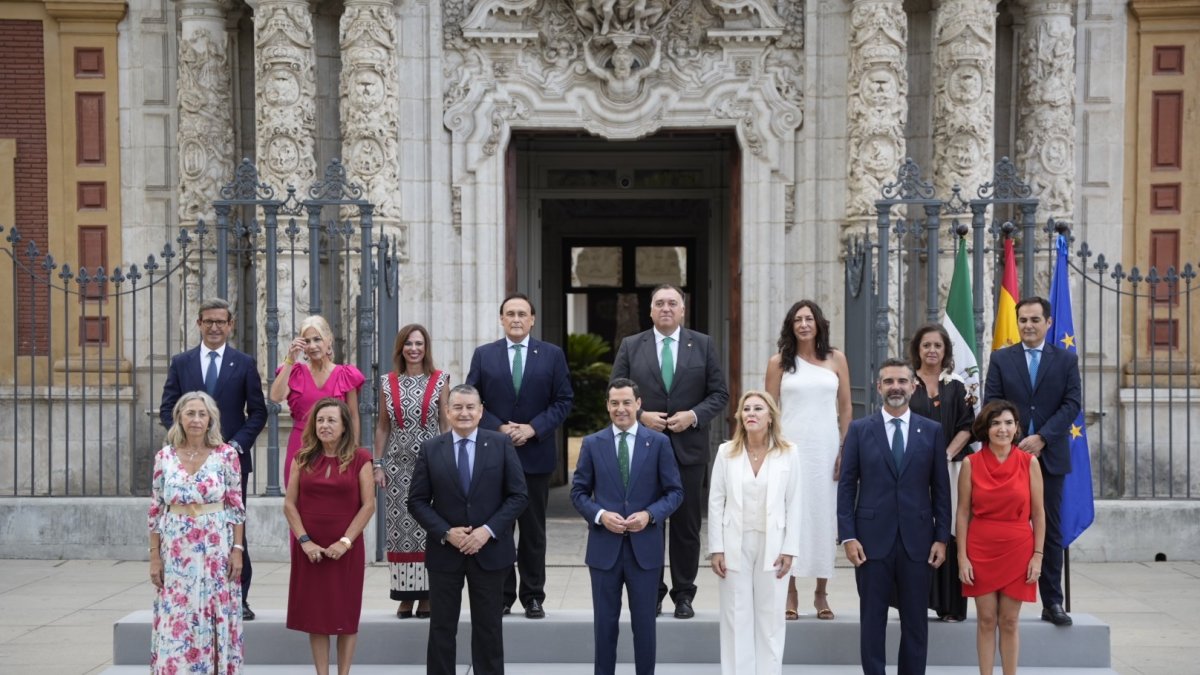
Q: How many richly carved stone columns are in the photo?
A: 6